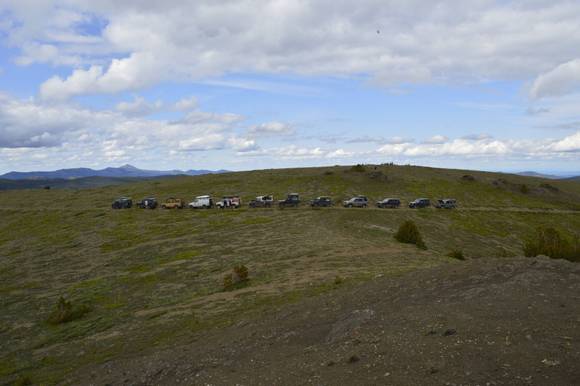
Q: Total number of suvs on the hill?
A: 12